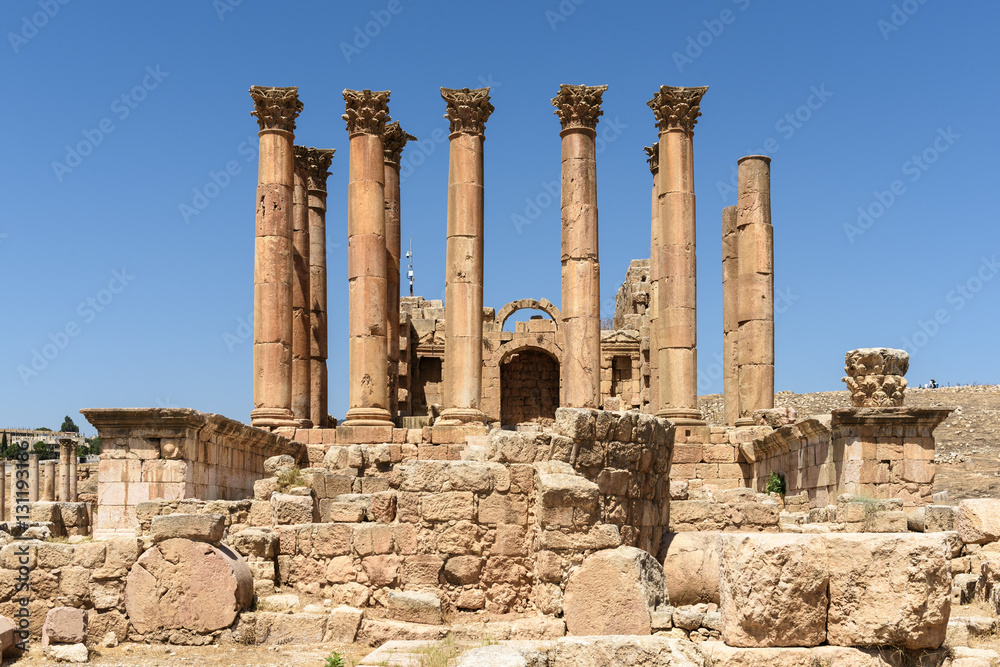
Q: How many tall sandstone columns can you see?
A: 11